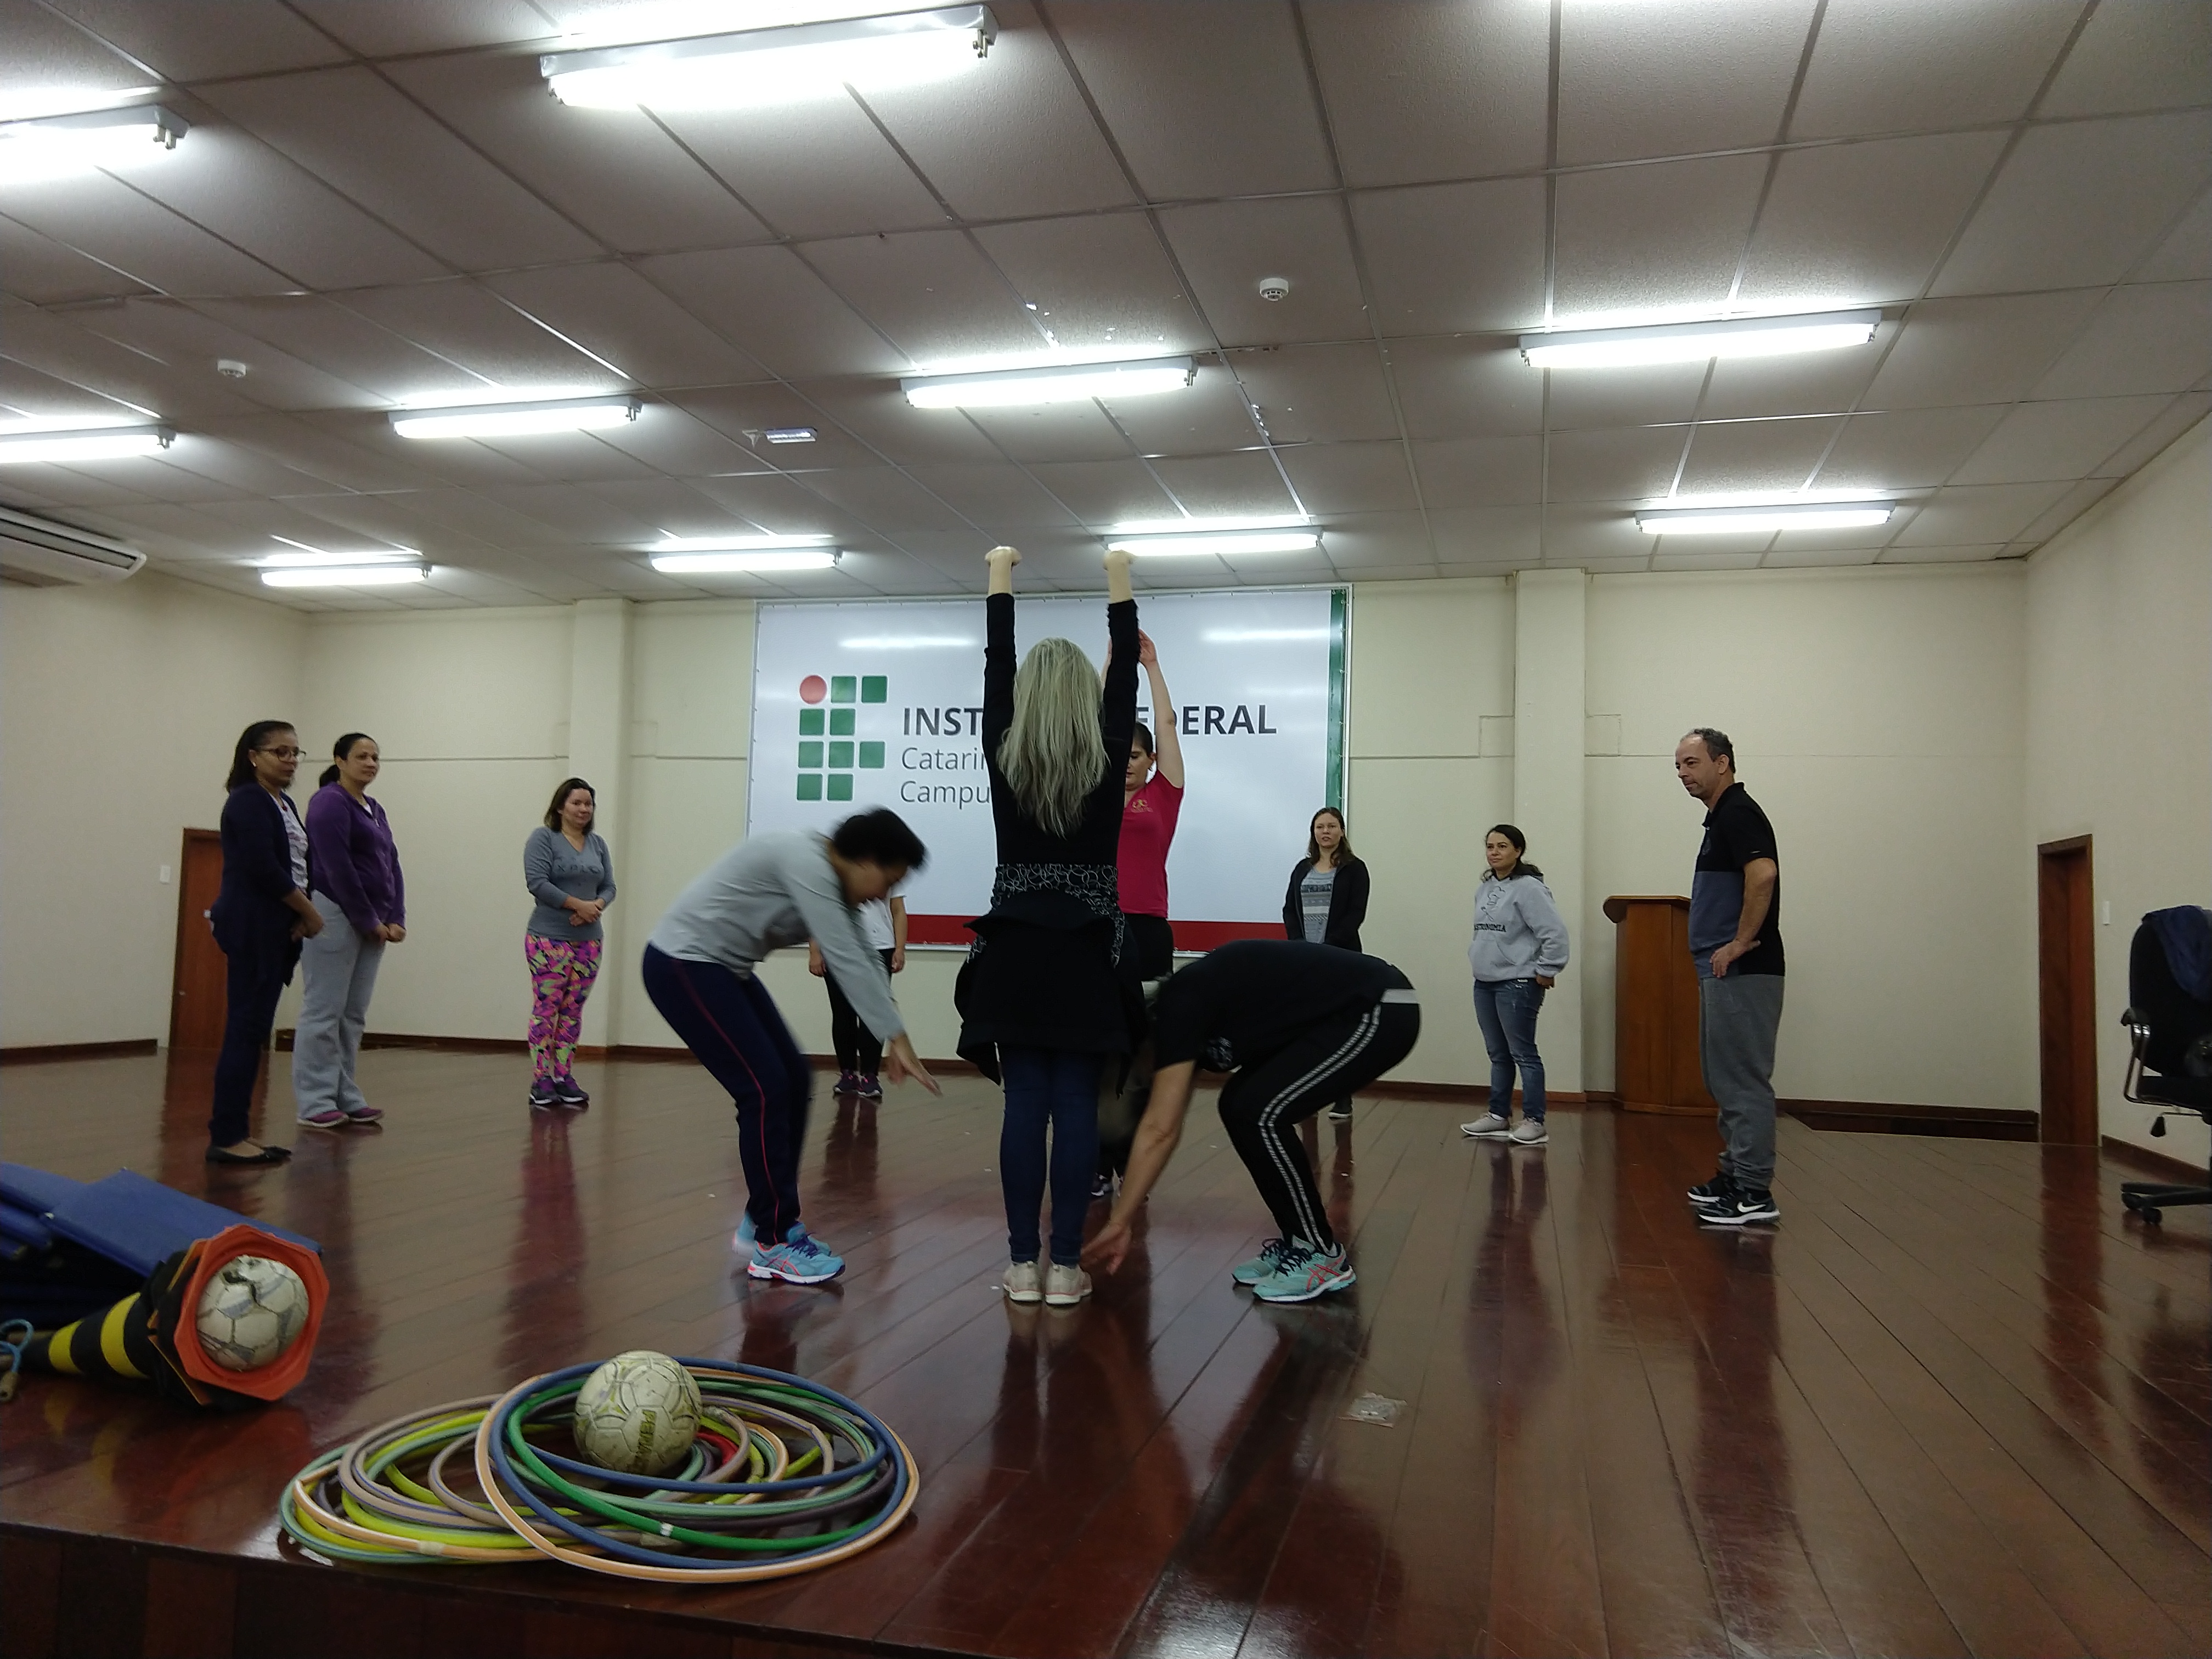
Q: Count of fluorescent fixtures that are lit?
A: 10